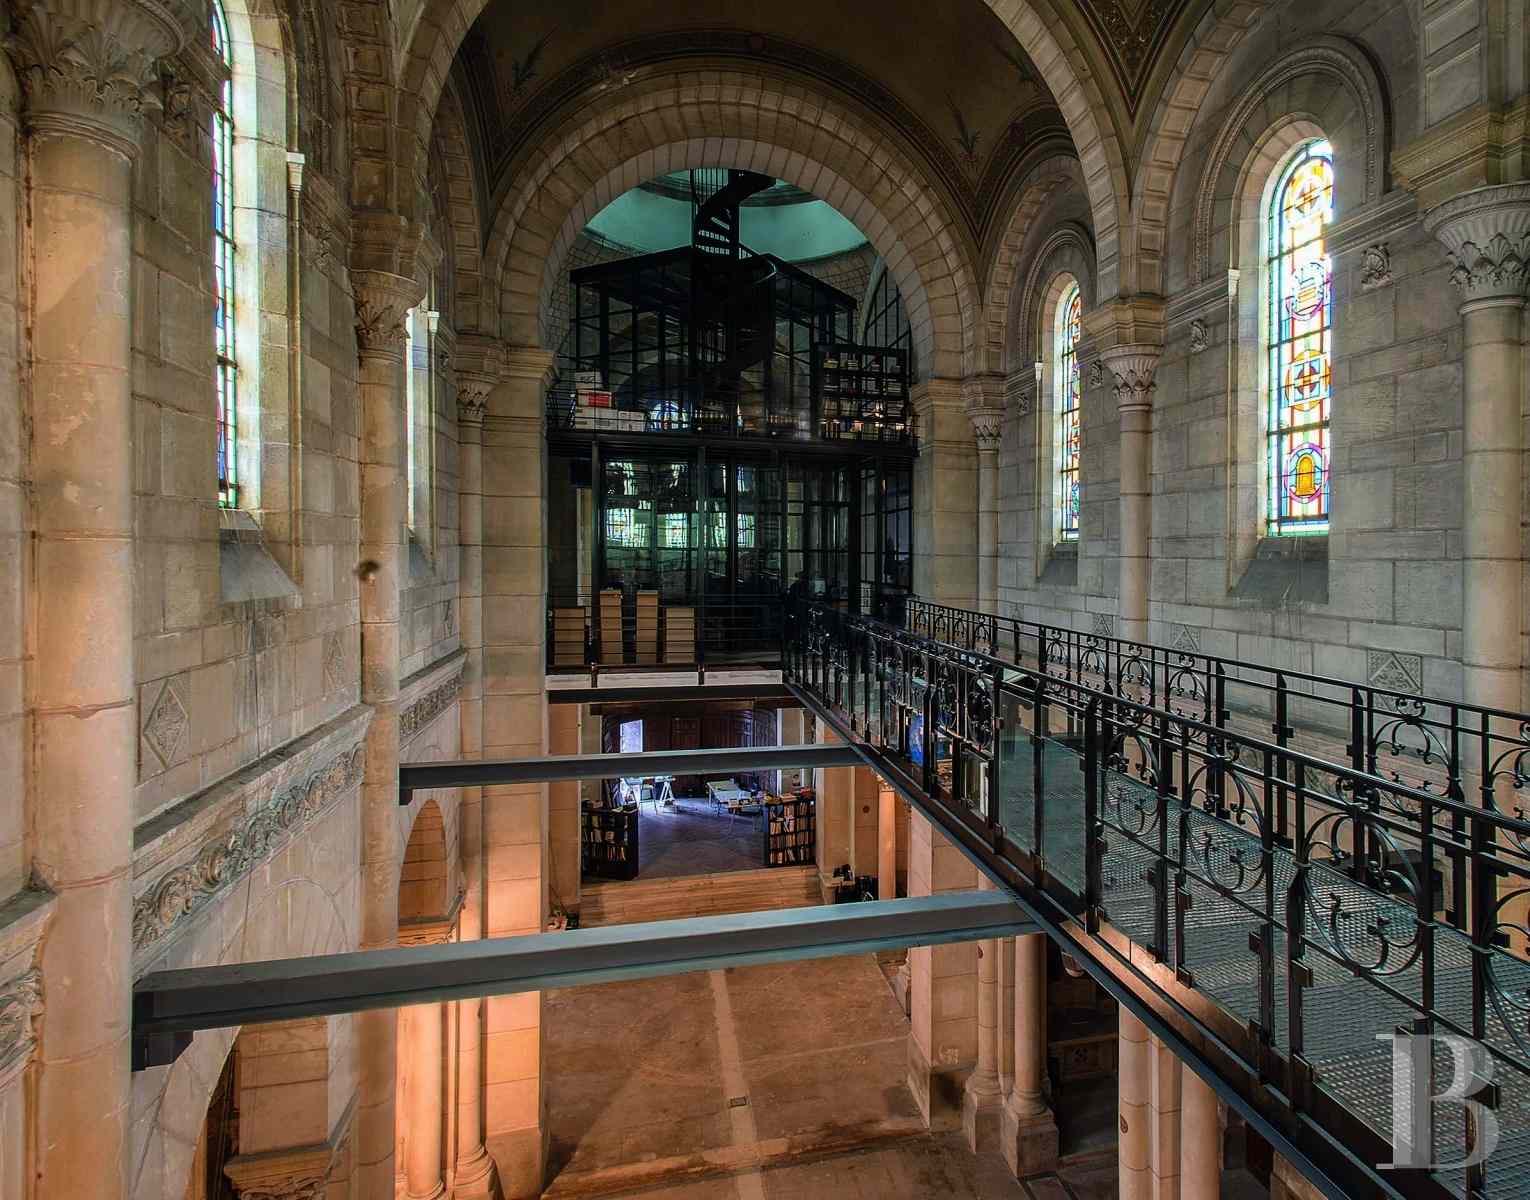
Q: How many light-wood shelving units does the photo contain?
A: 4